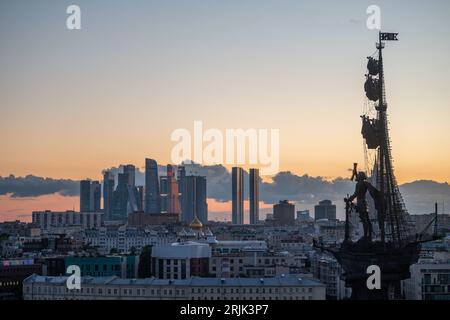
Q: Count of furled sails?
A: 3